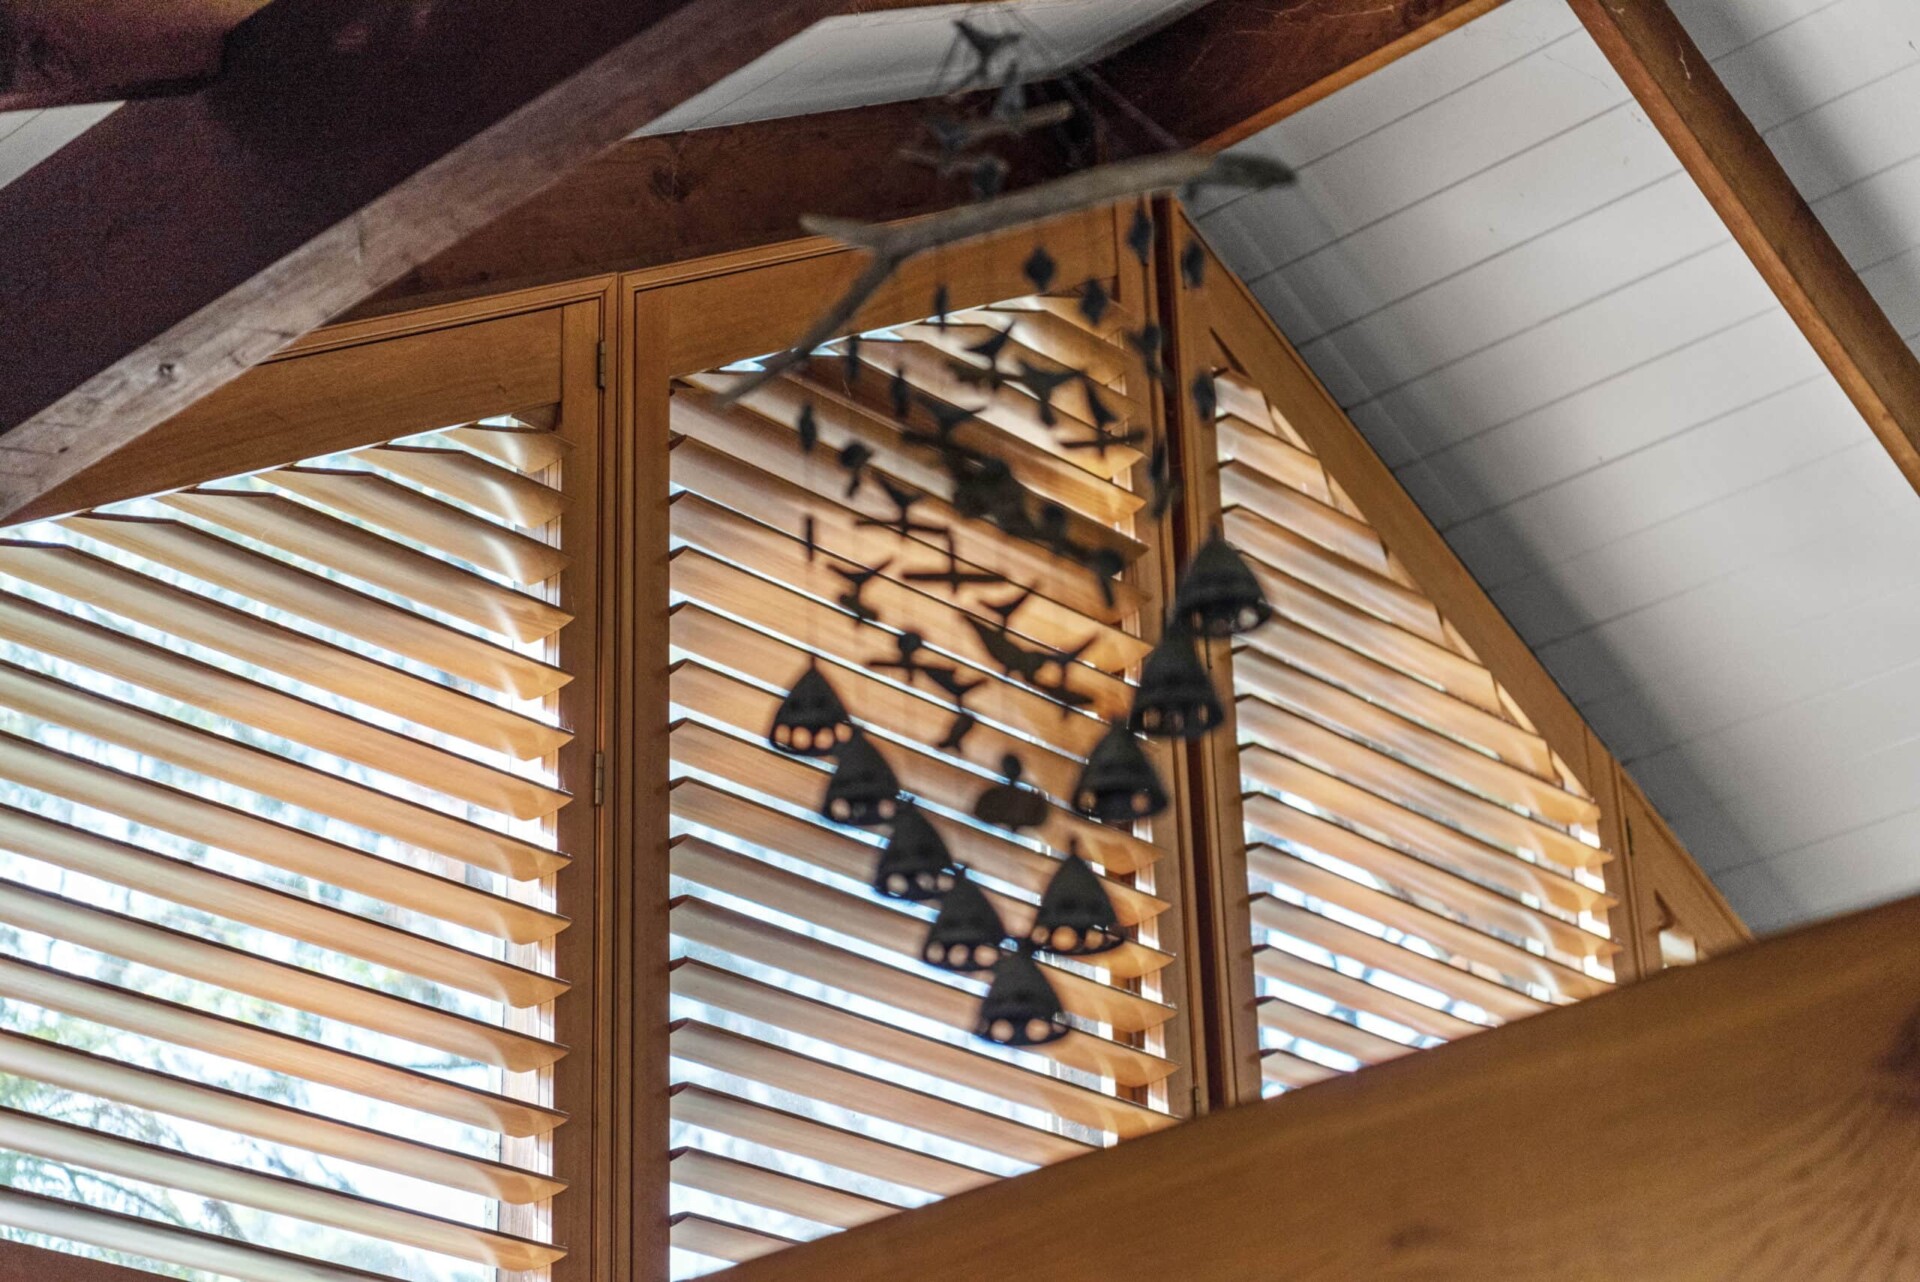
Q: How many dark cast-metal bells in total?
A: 9